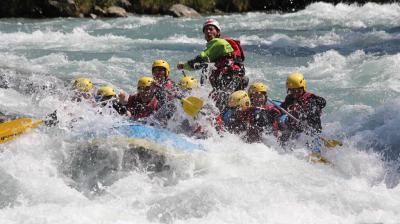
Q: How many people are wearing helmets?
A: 9